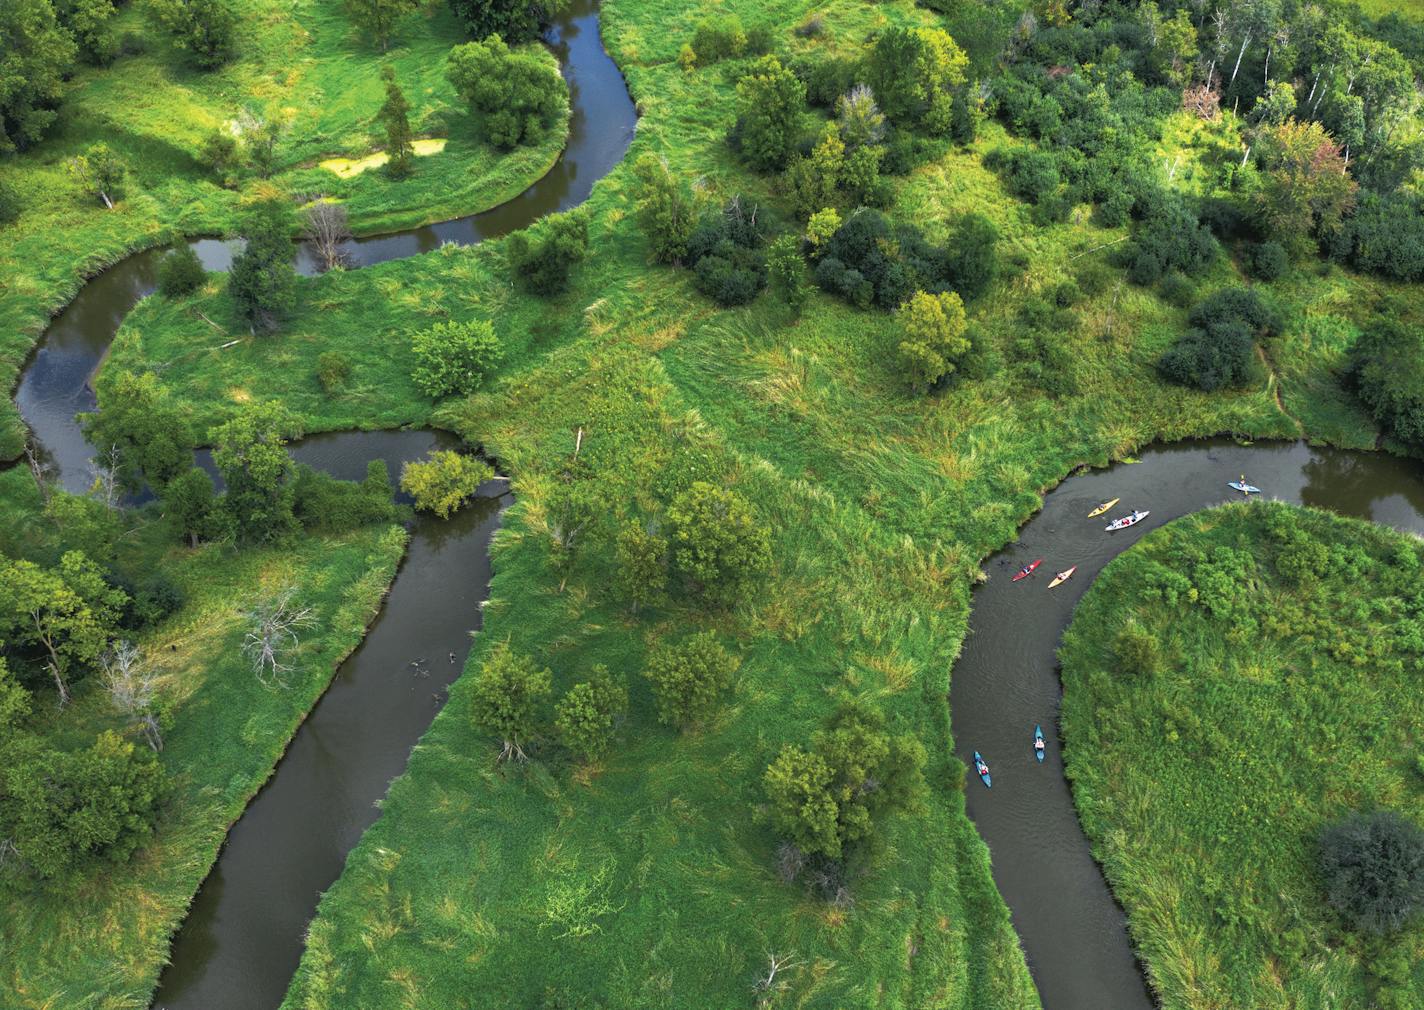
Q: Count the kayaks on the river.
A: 7